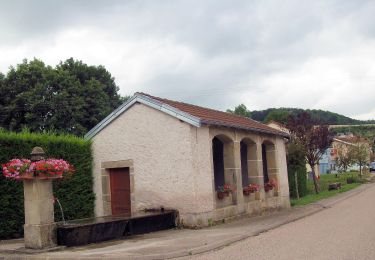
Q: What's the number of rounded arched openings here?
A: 3